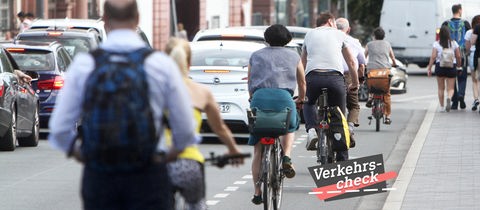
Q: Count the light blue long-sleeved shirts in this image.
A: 1